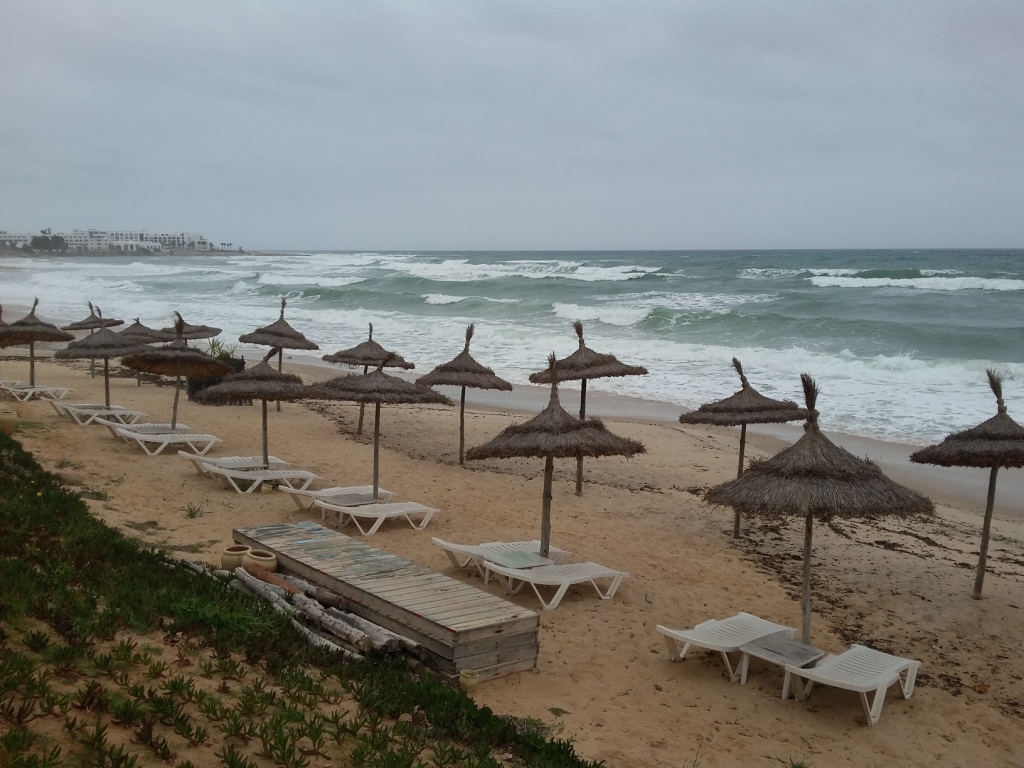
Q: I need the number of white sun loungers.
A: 14